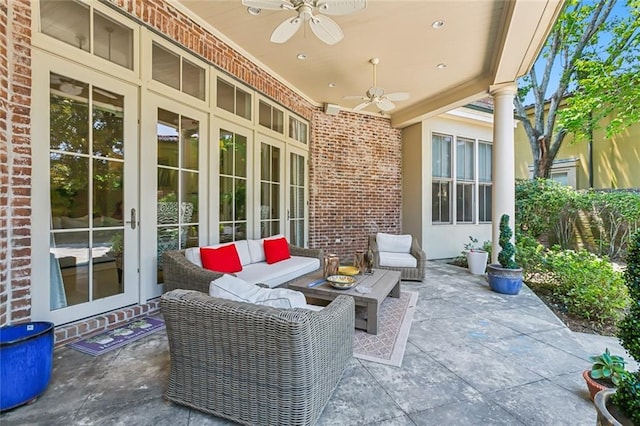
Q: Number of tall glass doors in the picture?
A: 5